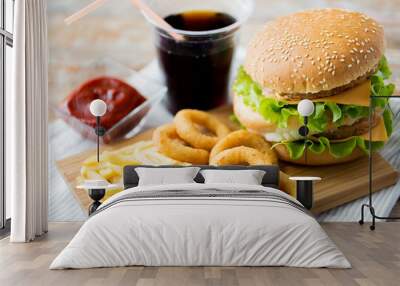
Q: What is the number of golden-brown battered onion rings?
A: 4